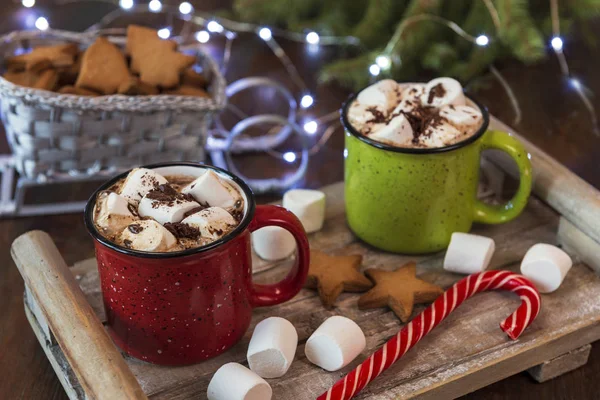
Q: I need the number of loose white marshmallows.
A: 7